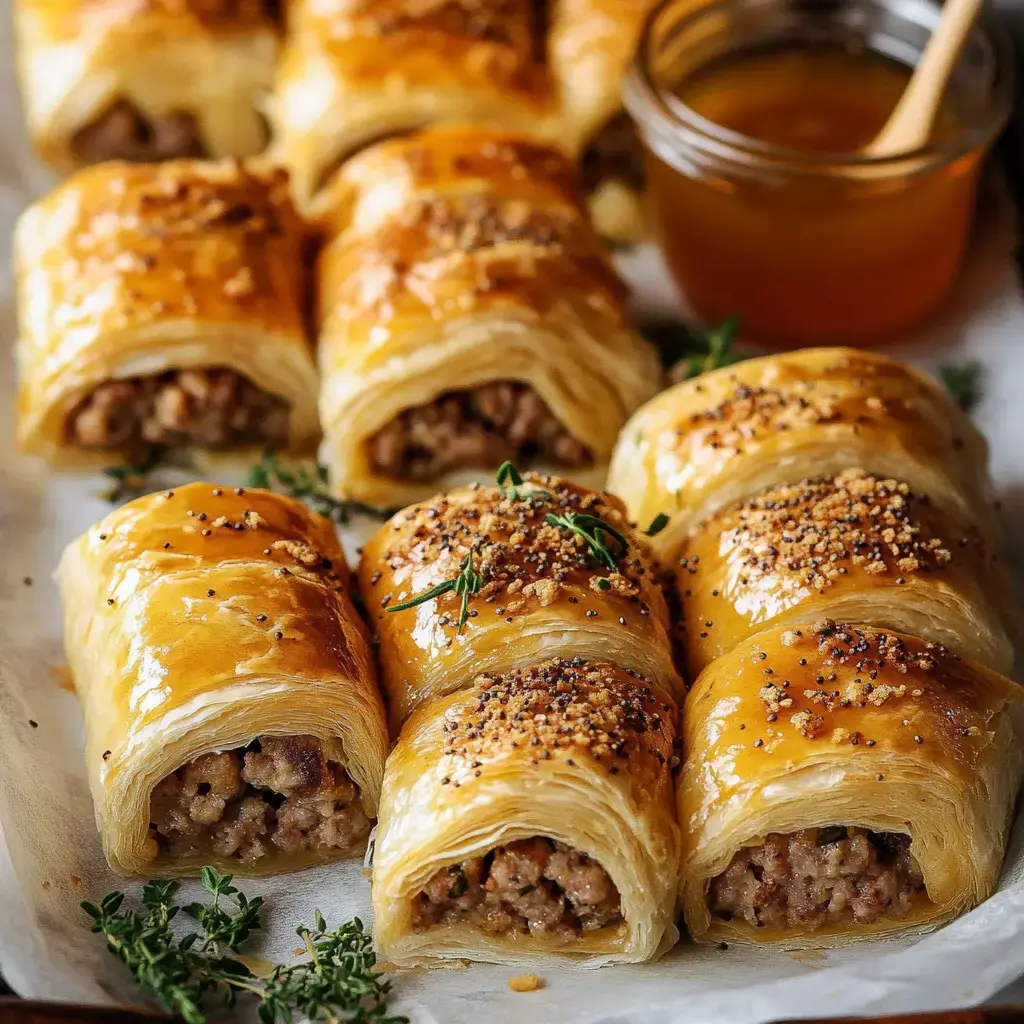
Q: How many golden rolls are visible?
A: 11